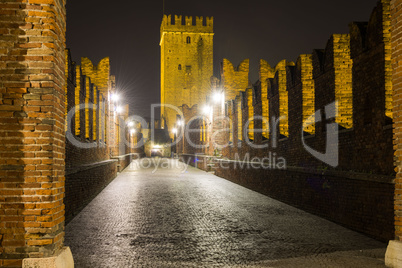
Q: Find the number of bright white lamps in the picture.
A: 8